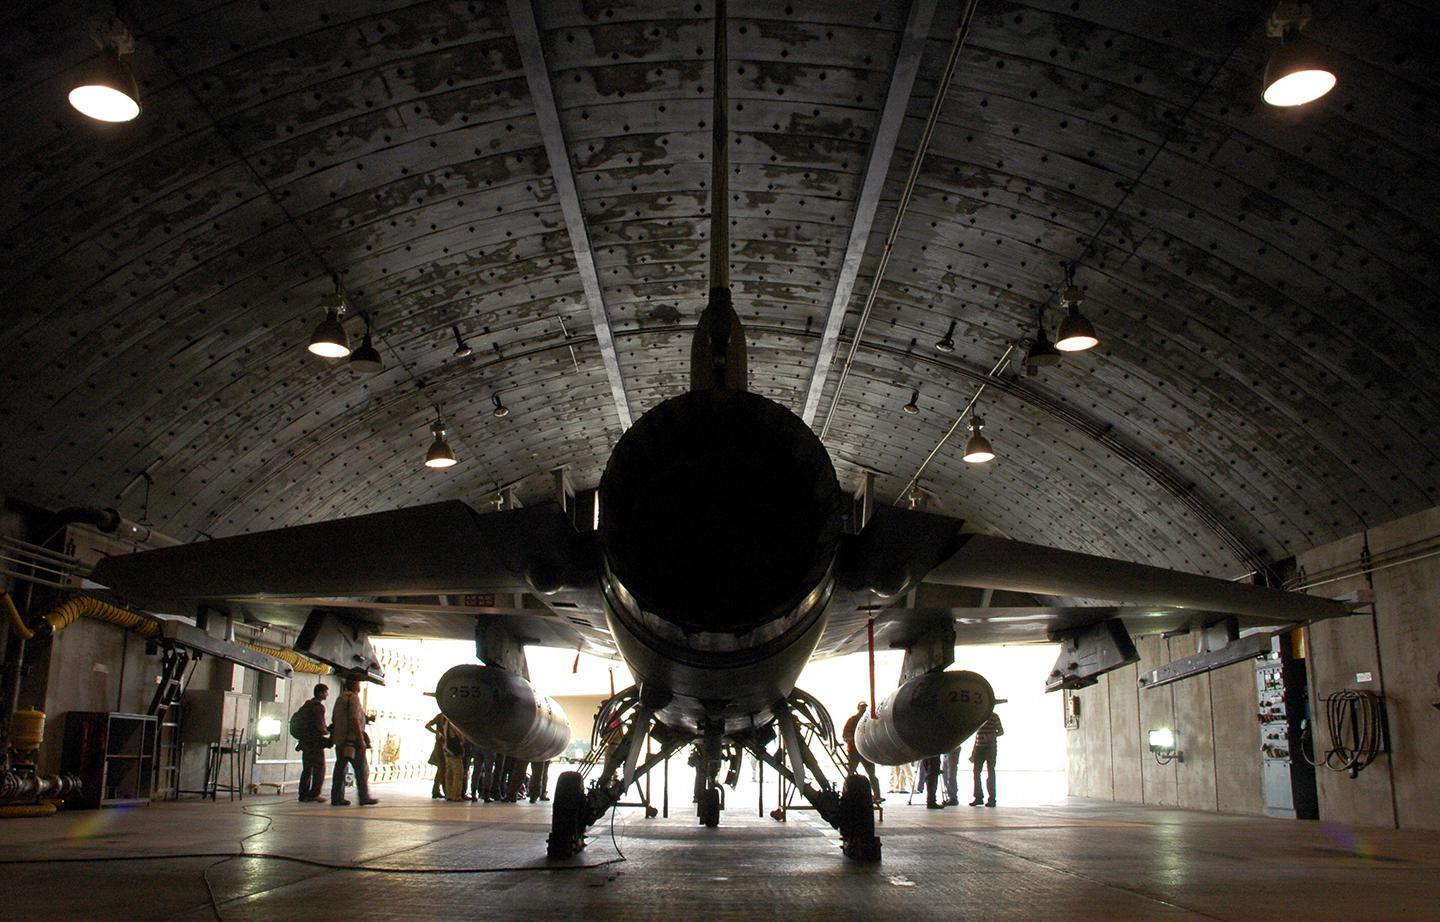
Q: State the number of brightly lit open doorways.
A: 1